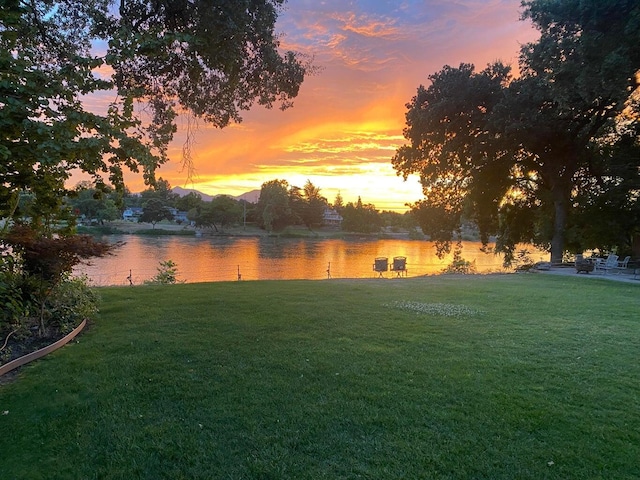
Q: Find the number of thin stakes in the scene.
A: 3